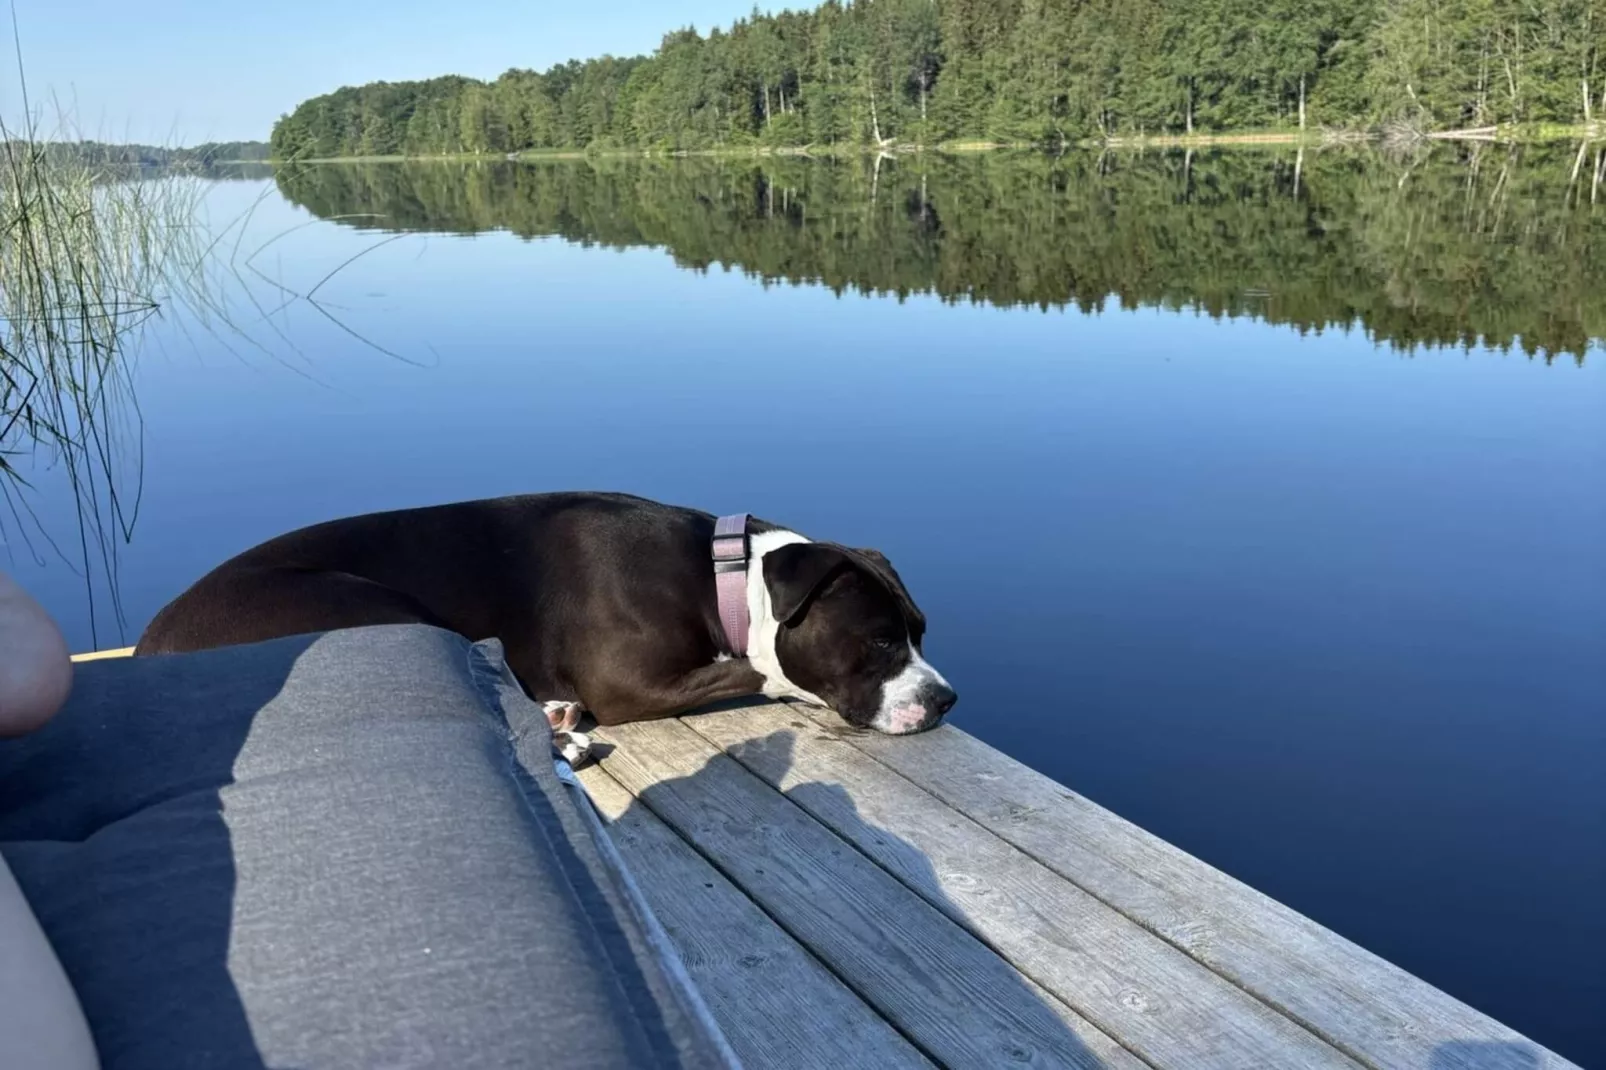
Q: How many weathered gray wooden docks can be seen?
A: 1